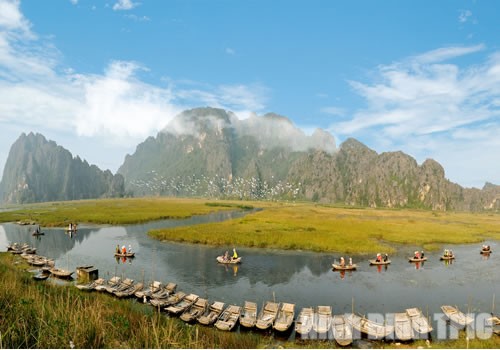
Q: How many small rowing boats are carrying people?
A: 9